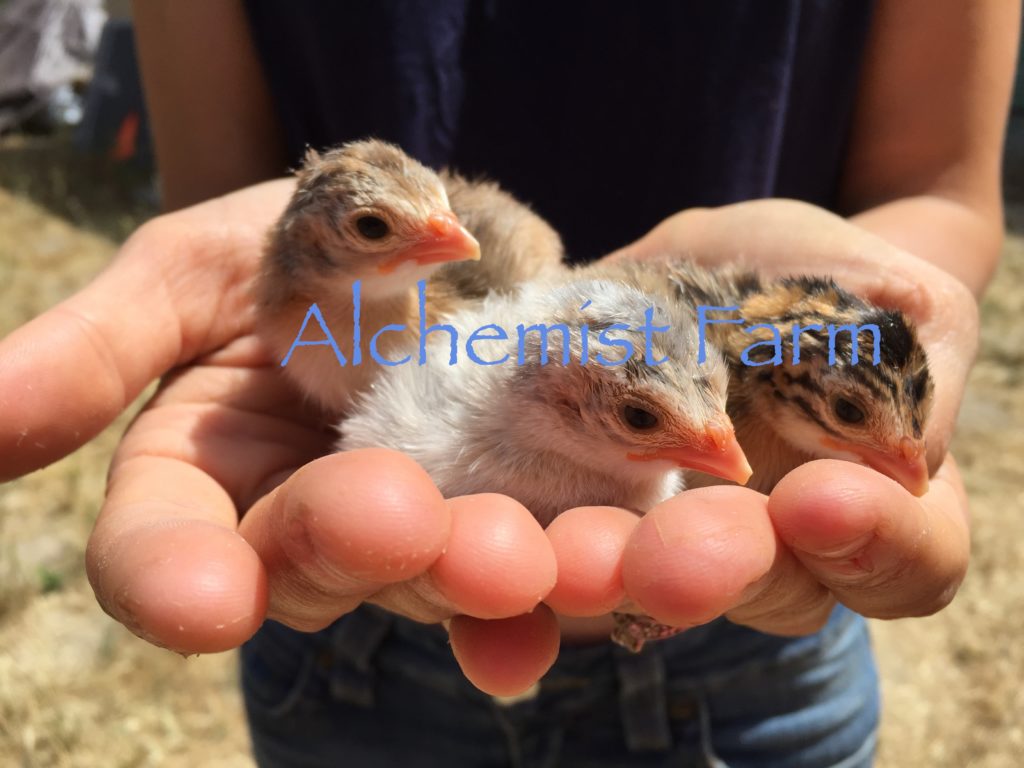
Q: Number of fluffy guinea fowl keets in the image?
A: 3